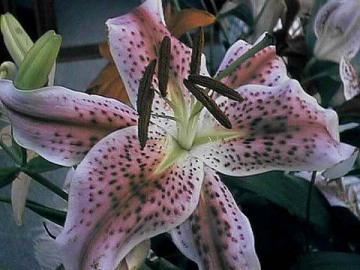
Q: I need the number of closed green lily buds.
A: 2